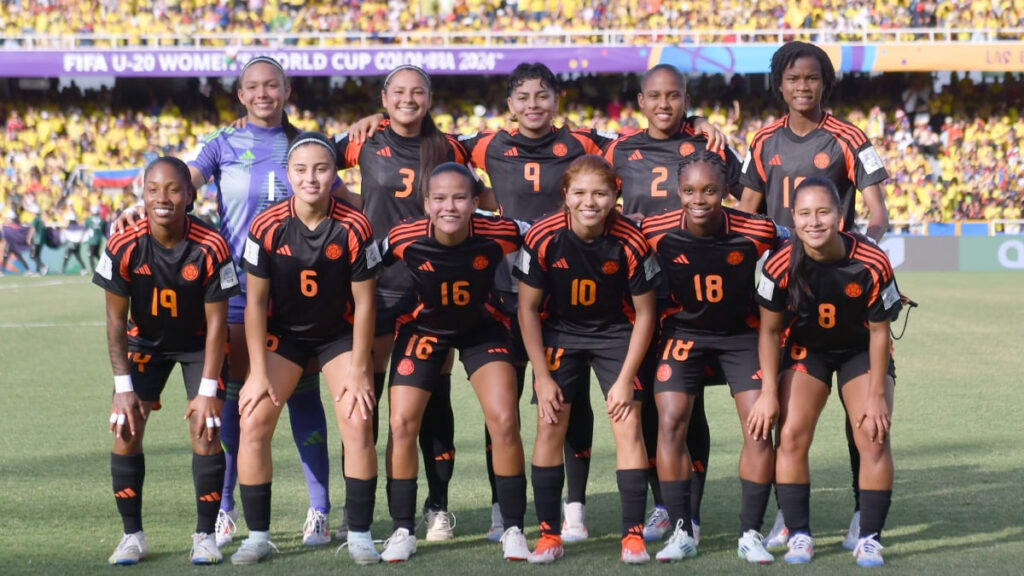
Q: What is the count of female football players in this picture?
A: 11